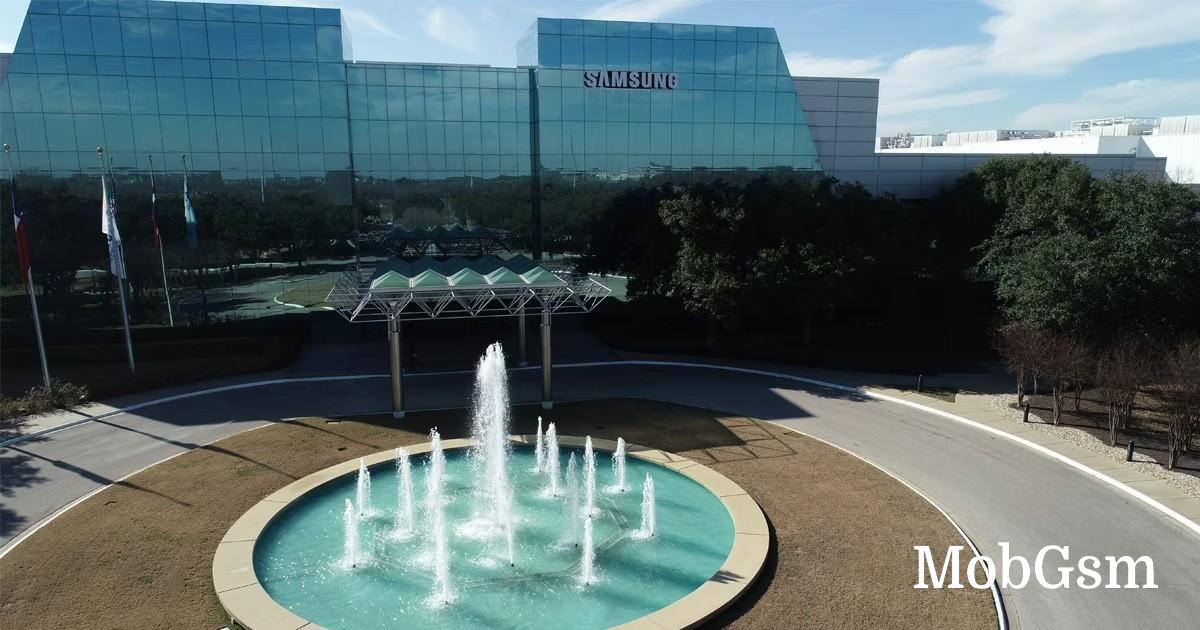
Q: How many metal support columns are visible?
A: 3